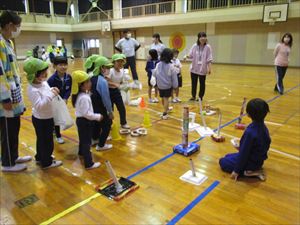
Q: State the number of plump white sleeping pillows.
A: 0